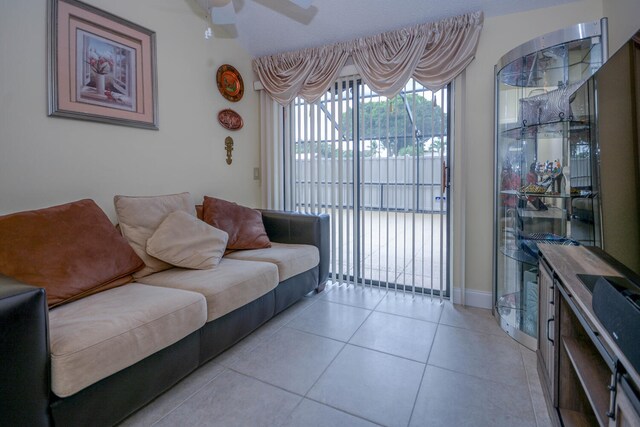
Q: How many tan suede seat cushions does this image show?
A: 3